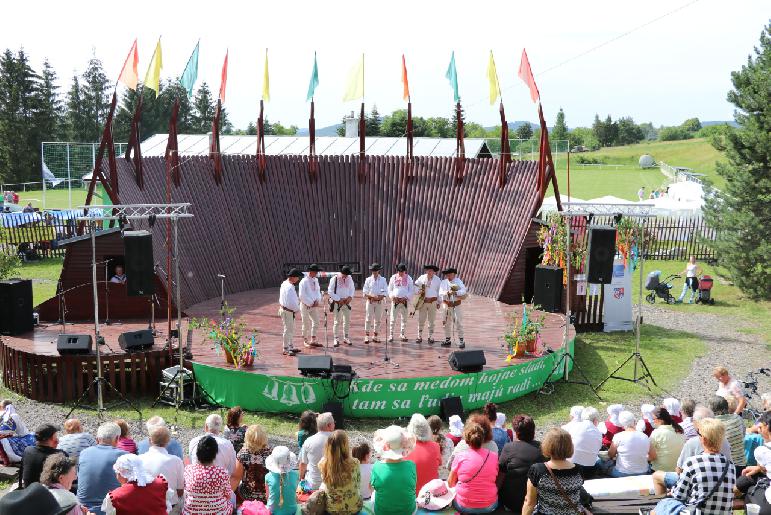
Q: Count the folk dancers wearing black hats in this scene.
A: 7